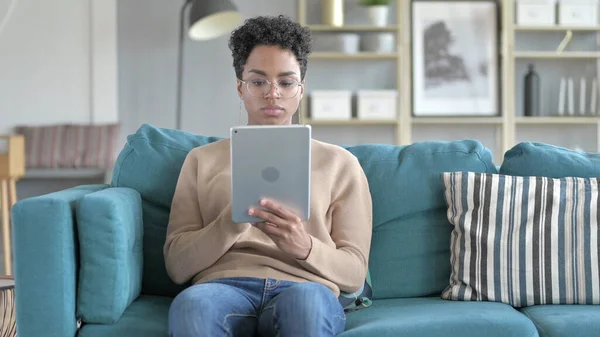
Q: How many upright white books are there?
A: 4